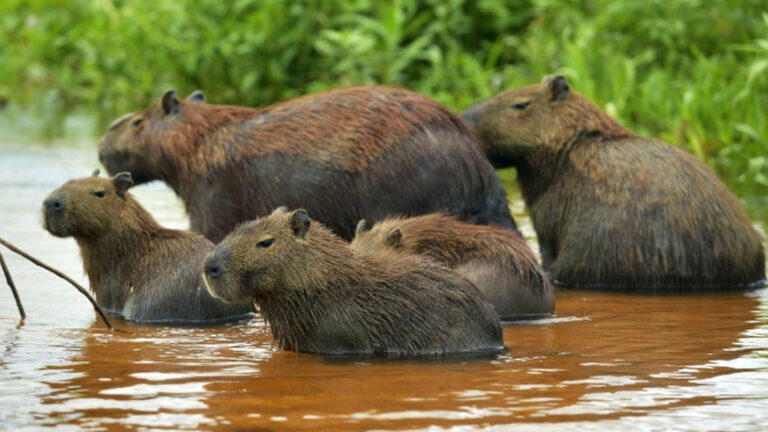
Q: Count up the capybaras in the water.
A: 5